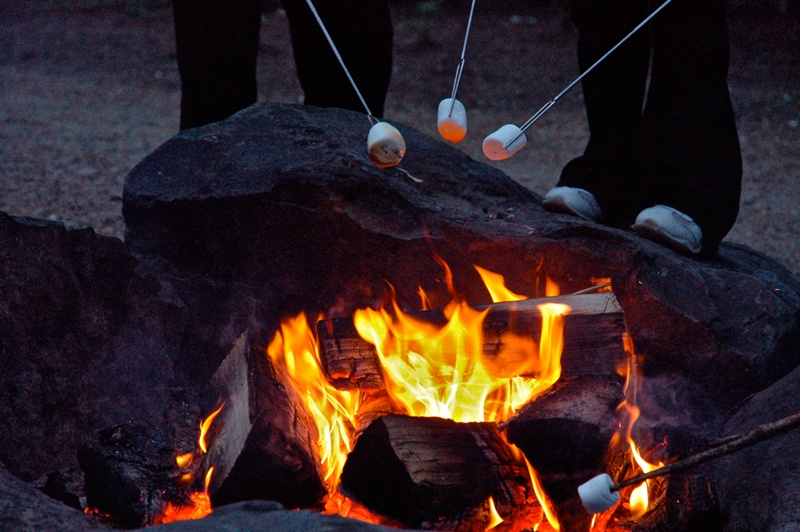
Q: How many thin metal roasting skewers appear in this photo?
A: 3